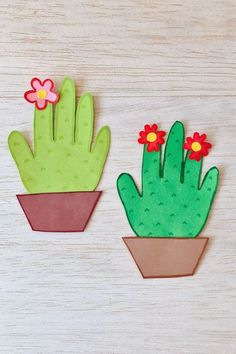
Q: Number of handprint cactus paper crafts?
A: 2